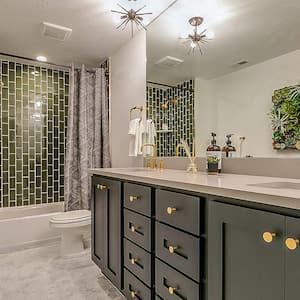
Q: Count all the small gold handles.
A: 11